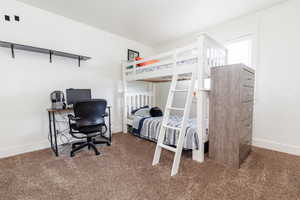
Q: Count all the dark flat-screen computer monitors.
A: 1